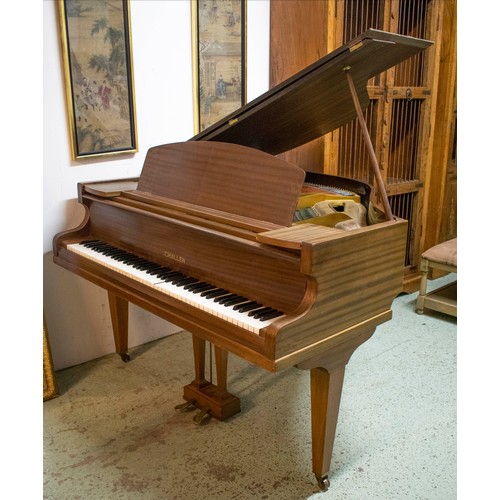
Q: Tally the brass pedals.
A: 2